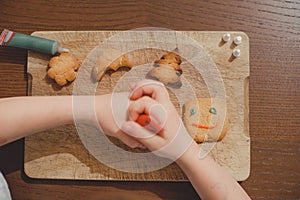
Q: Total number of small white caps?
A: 3